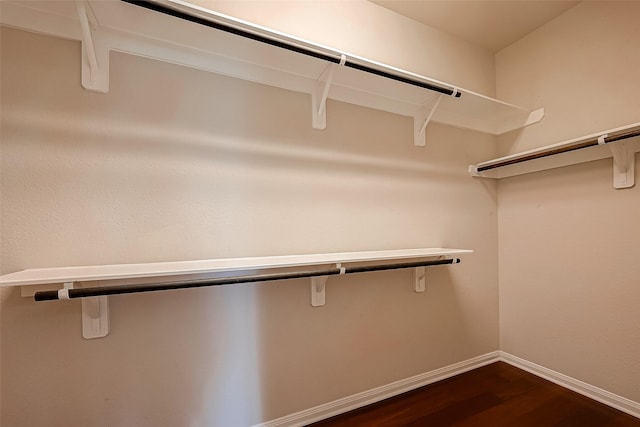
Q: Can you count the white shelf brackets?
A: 7